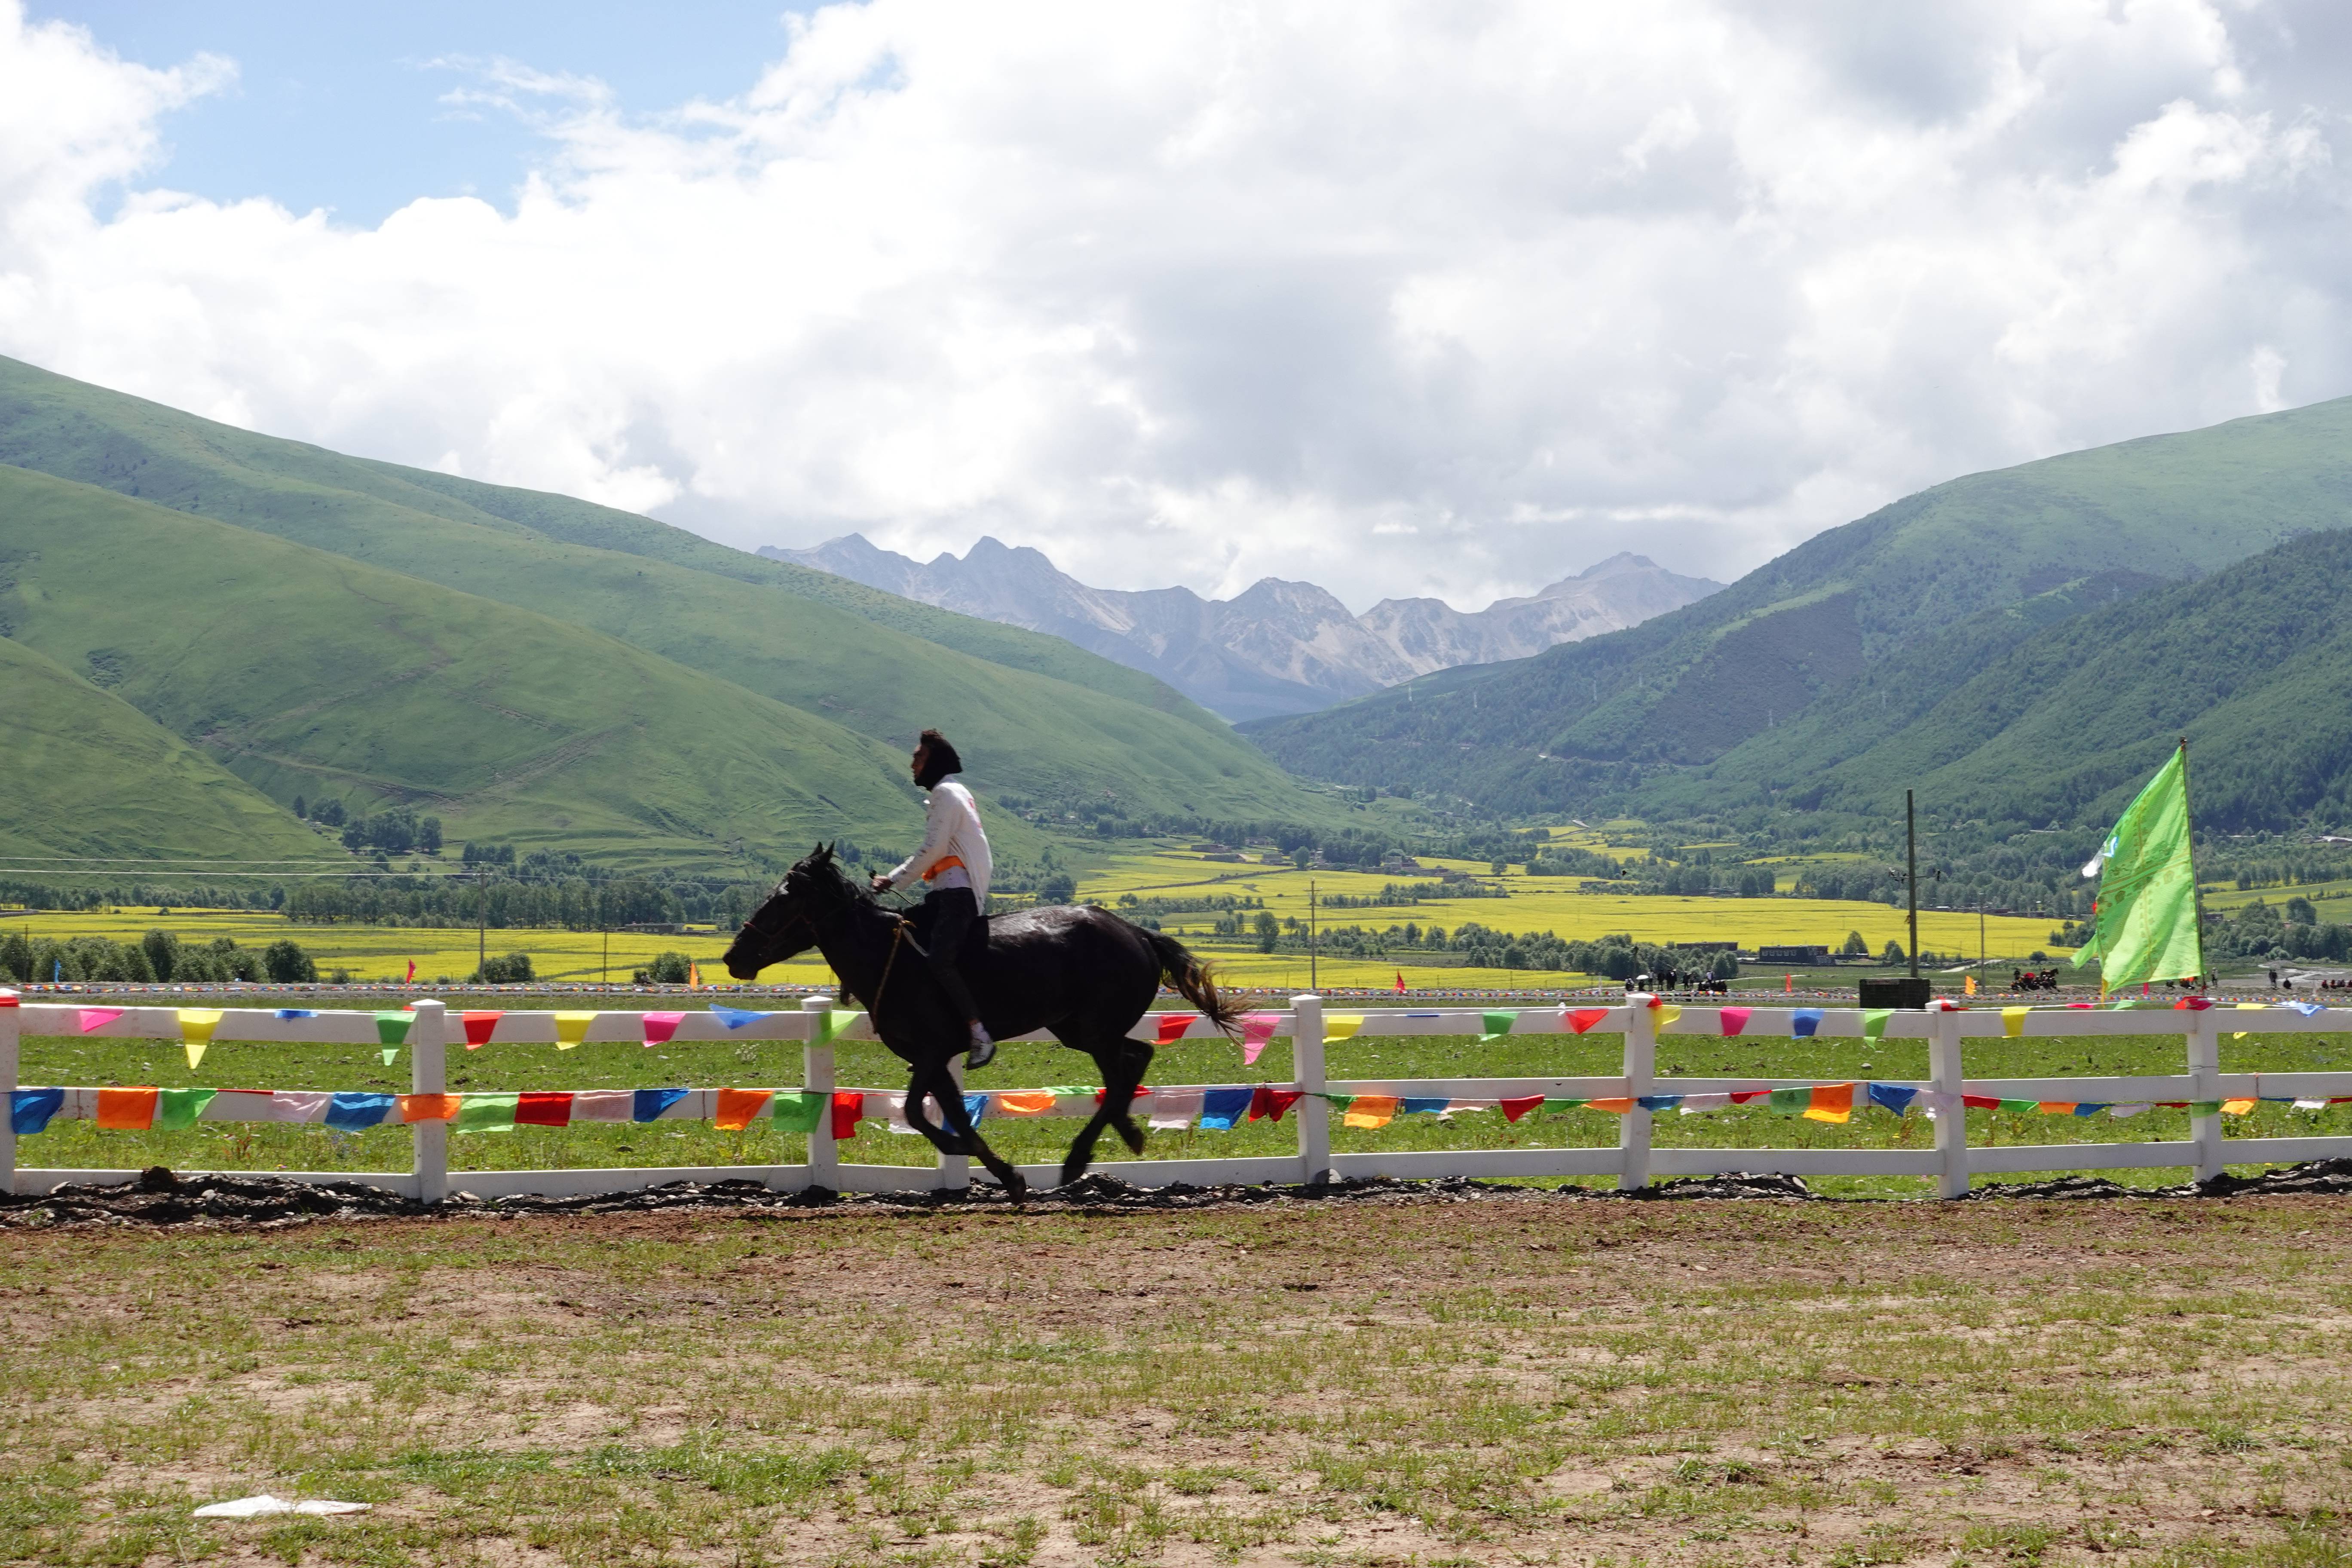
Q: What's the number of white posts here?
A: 8